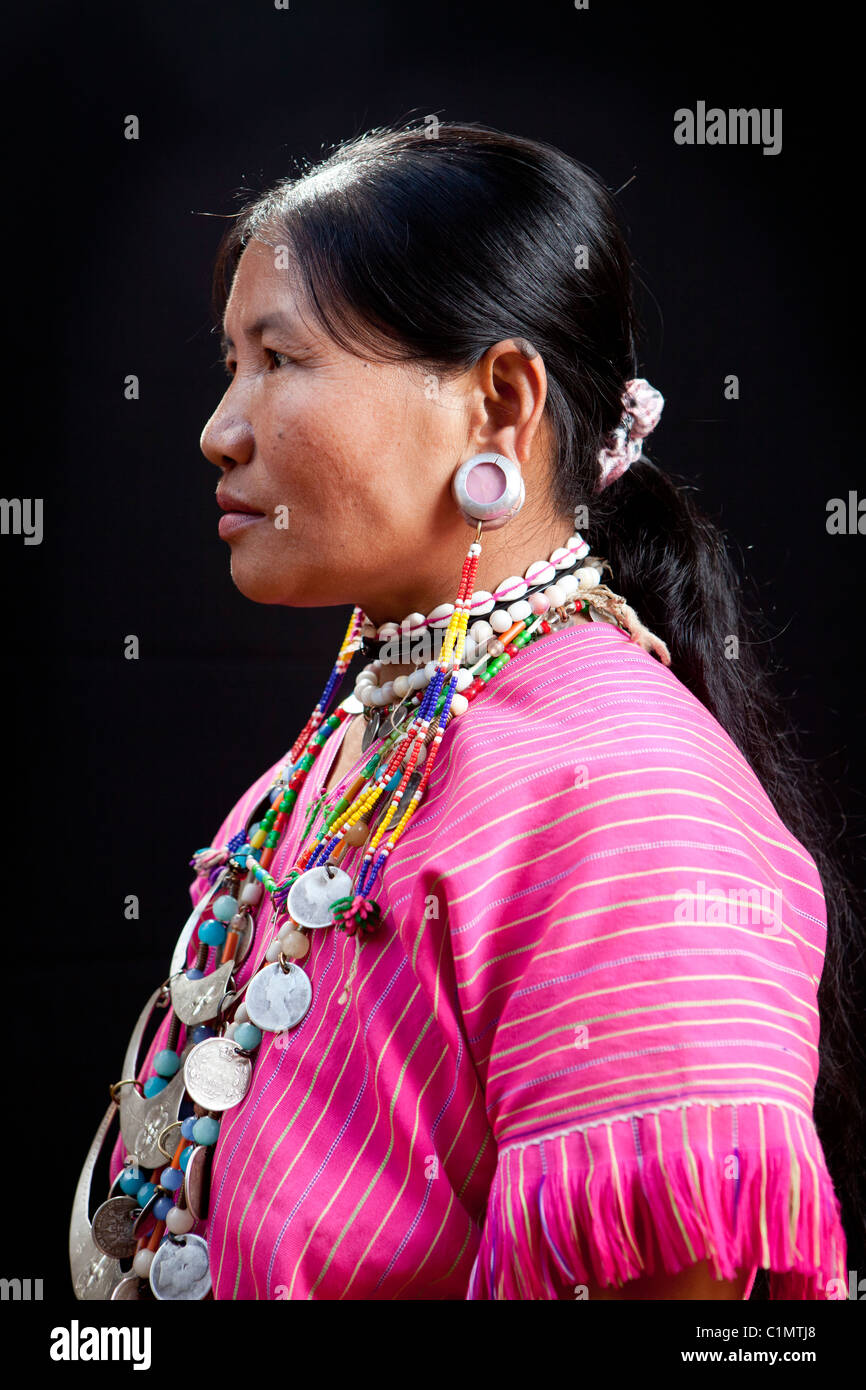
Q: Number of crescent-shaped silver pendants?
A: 3